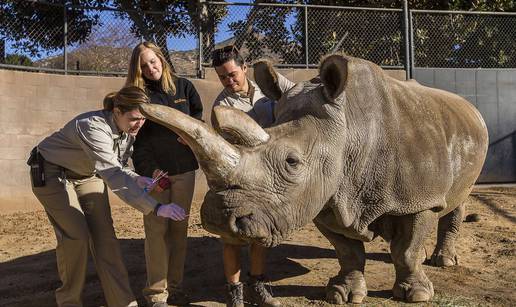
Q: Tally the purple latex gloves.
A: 2